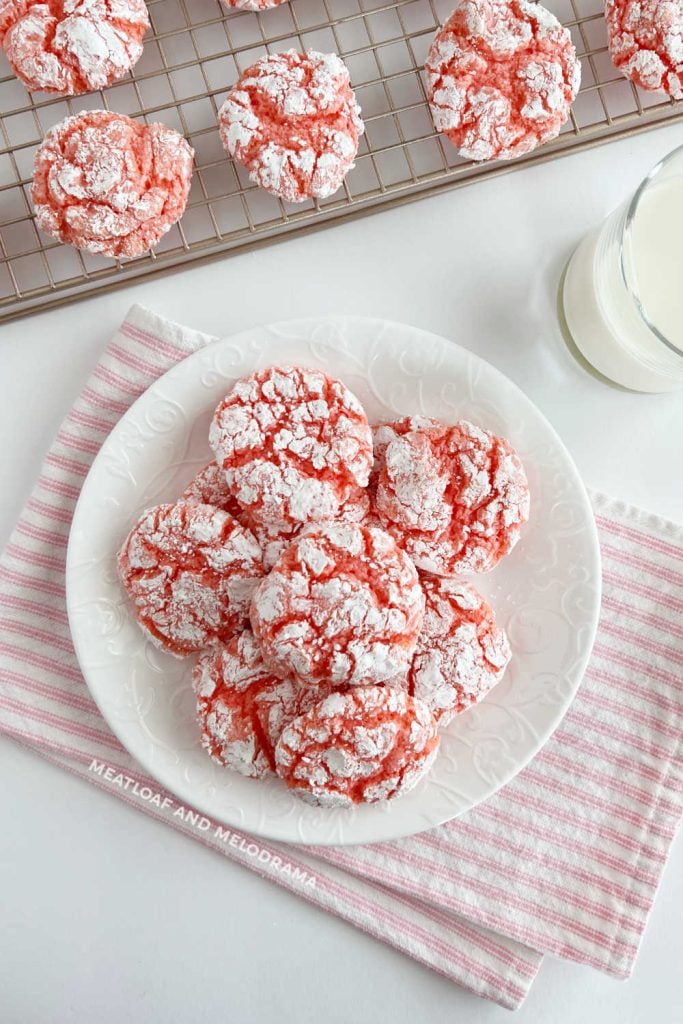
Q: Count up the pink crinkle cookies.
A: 14